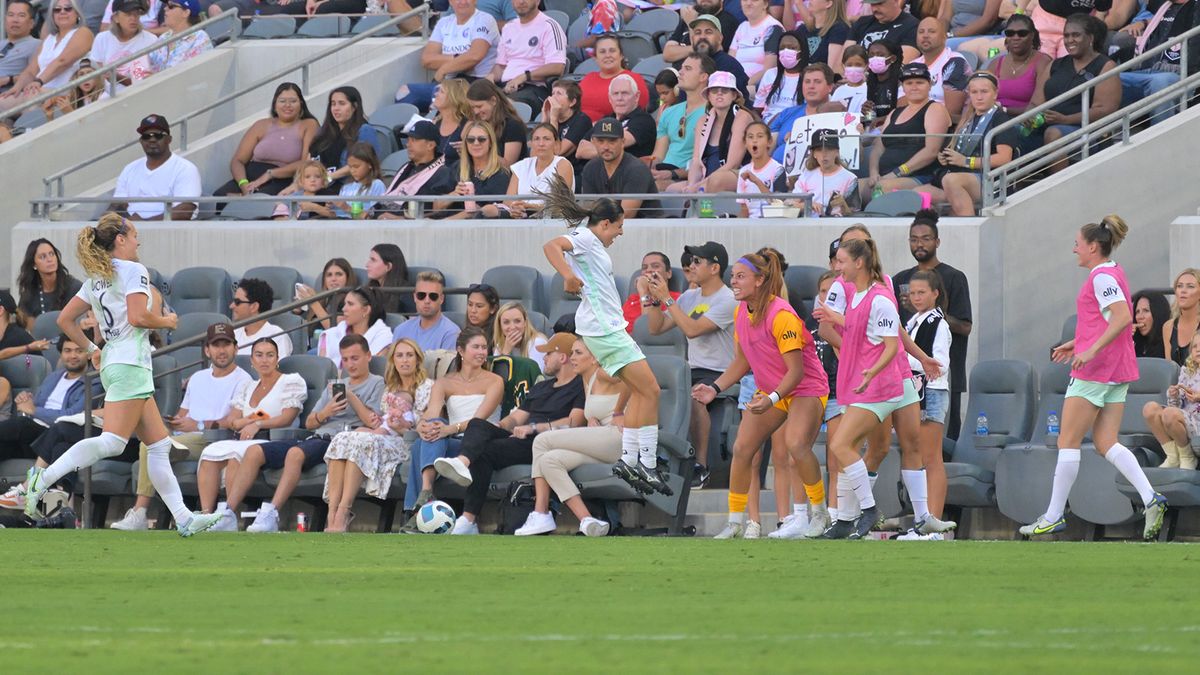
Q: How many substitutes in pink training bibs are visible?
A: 4